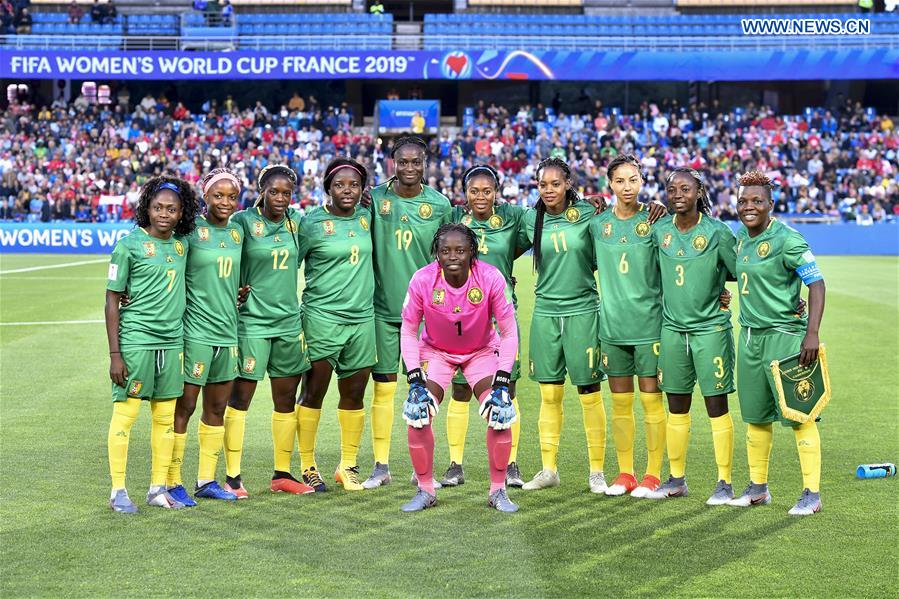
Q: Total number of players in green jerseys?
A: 10